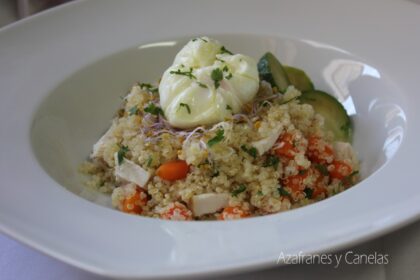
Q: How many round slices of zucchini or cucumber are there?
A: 3